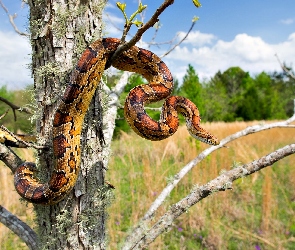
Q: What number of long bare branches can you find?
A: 2